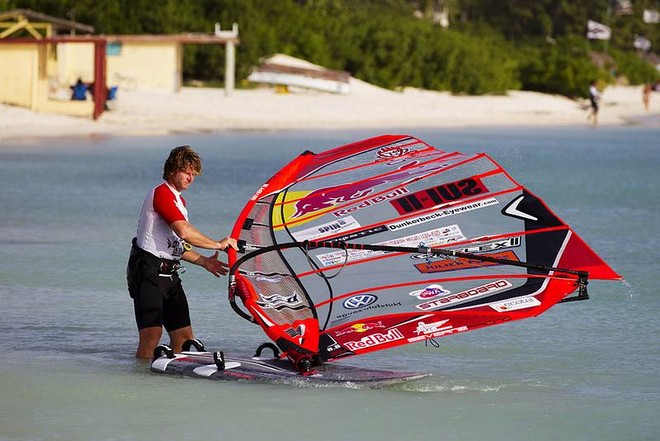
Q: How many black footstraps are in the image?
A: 4